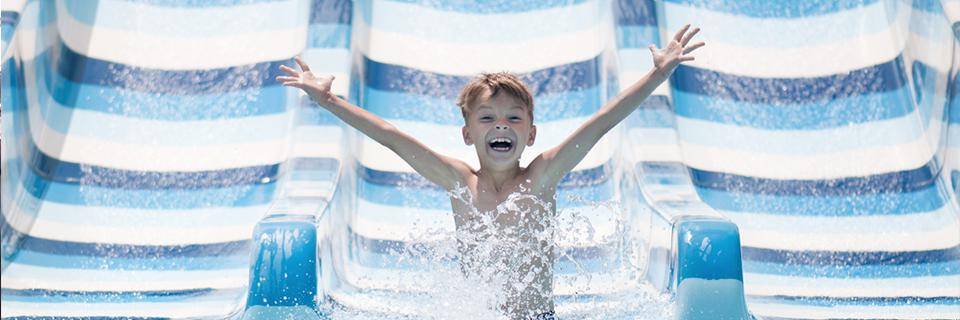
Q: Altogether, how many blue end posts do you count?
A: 2